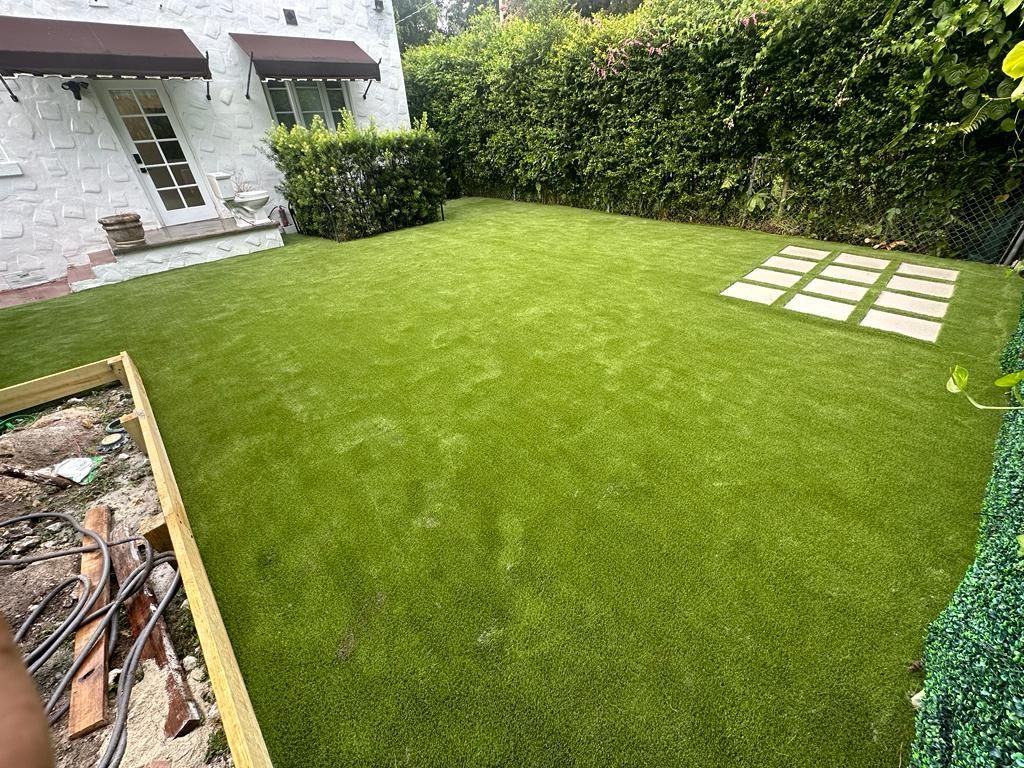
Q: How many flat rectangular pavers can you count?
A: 12